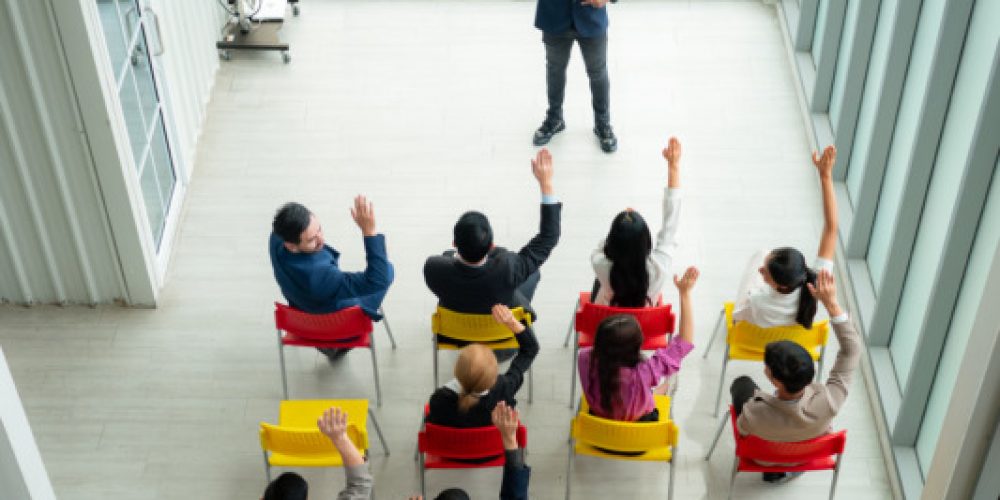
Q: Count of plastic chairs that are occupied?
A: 7